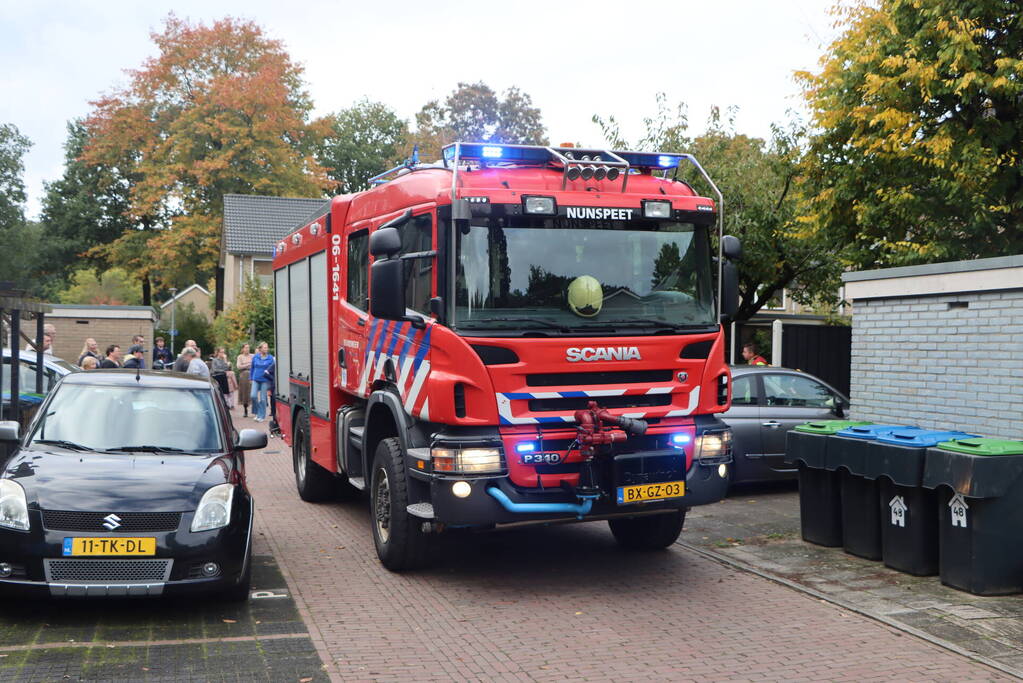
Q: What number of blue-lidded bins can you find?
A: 2